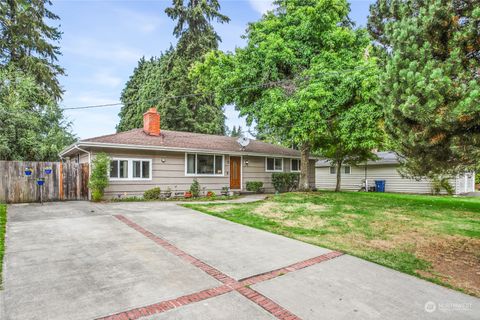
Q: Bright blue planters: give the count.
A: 3